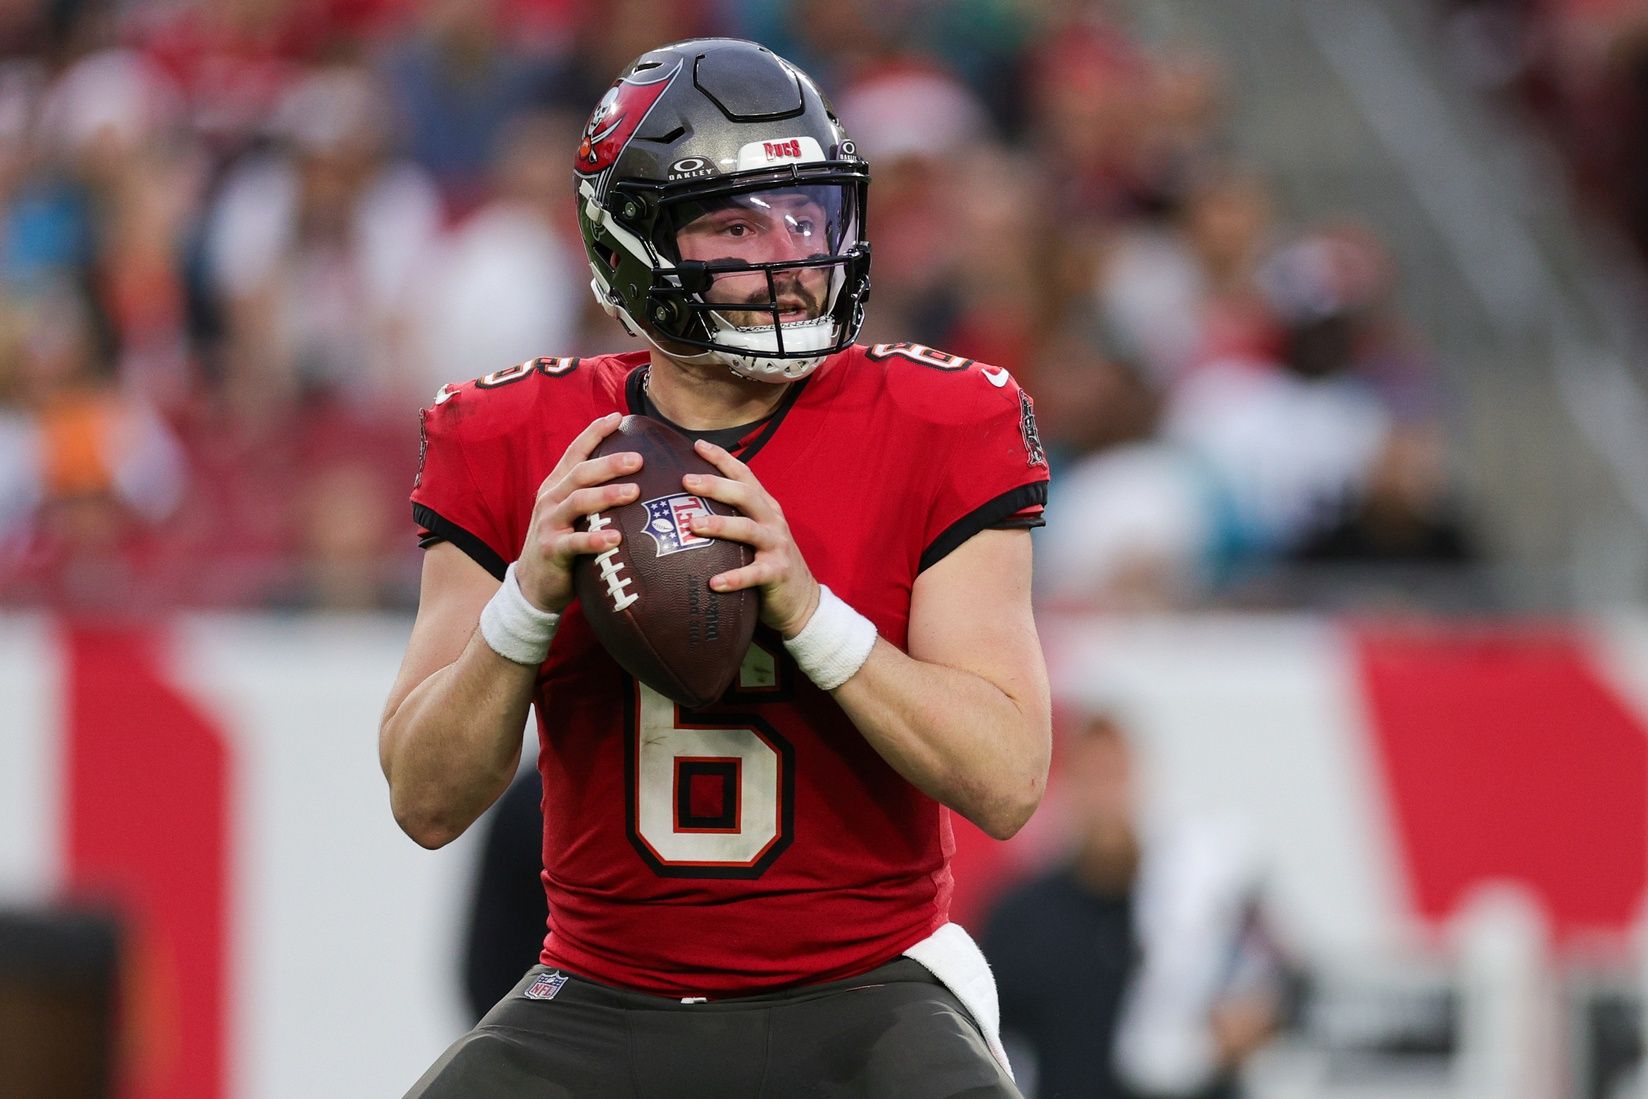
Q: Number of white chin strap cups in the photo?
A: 1